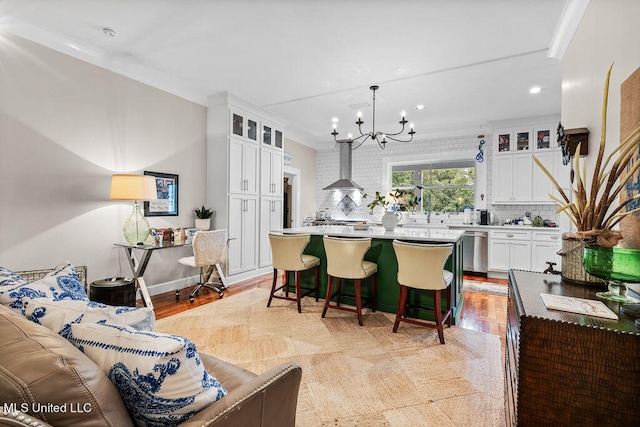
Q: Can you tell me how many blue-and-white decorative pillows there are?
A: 4